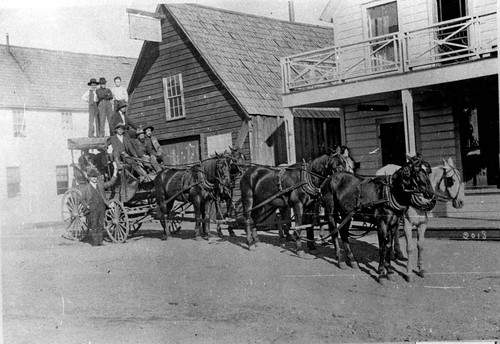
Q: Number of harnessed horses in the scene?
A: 6